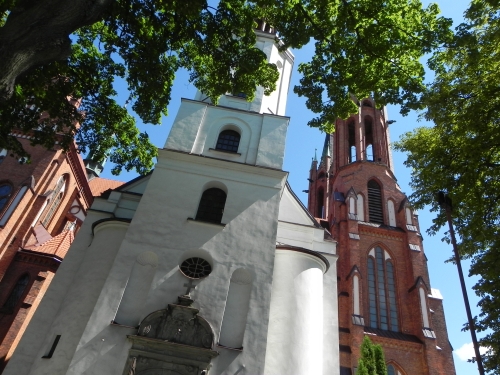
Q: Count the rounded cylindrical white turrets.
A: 2